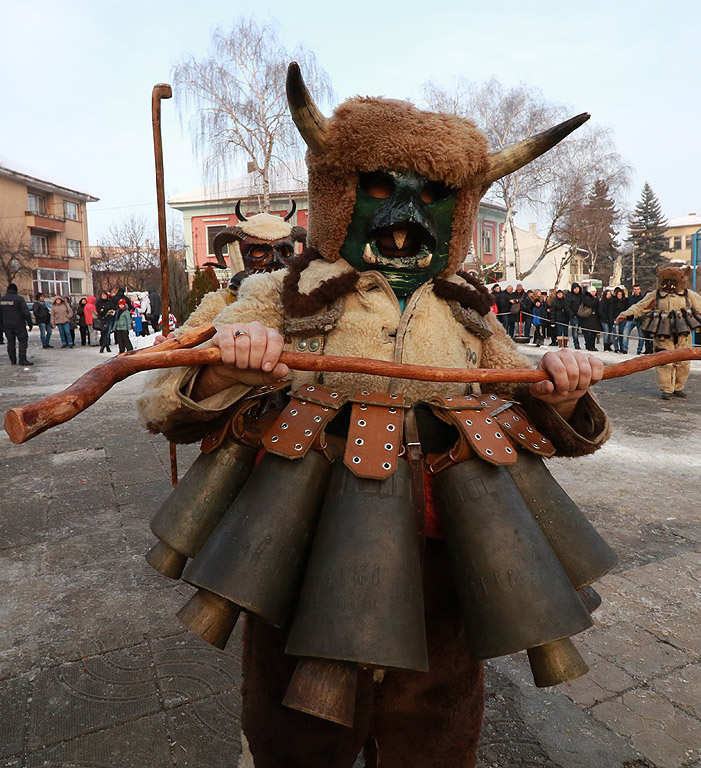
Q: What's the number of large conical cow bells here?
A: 5